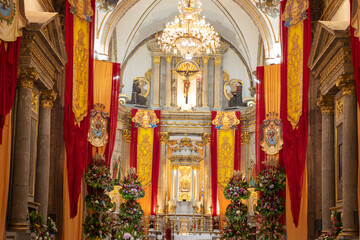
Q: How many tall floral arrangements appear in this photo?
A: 4